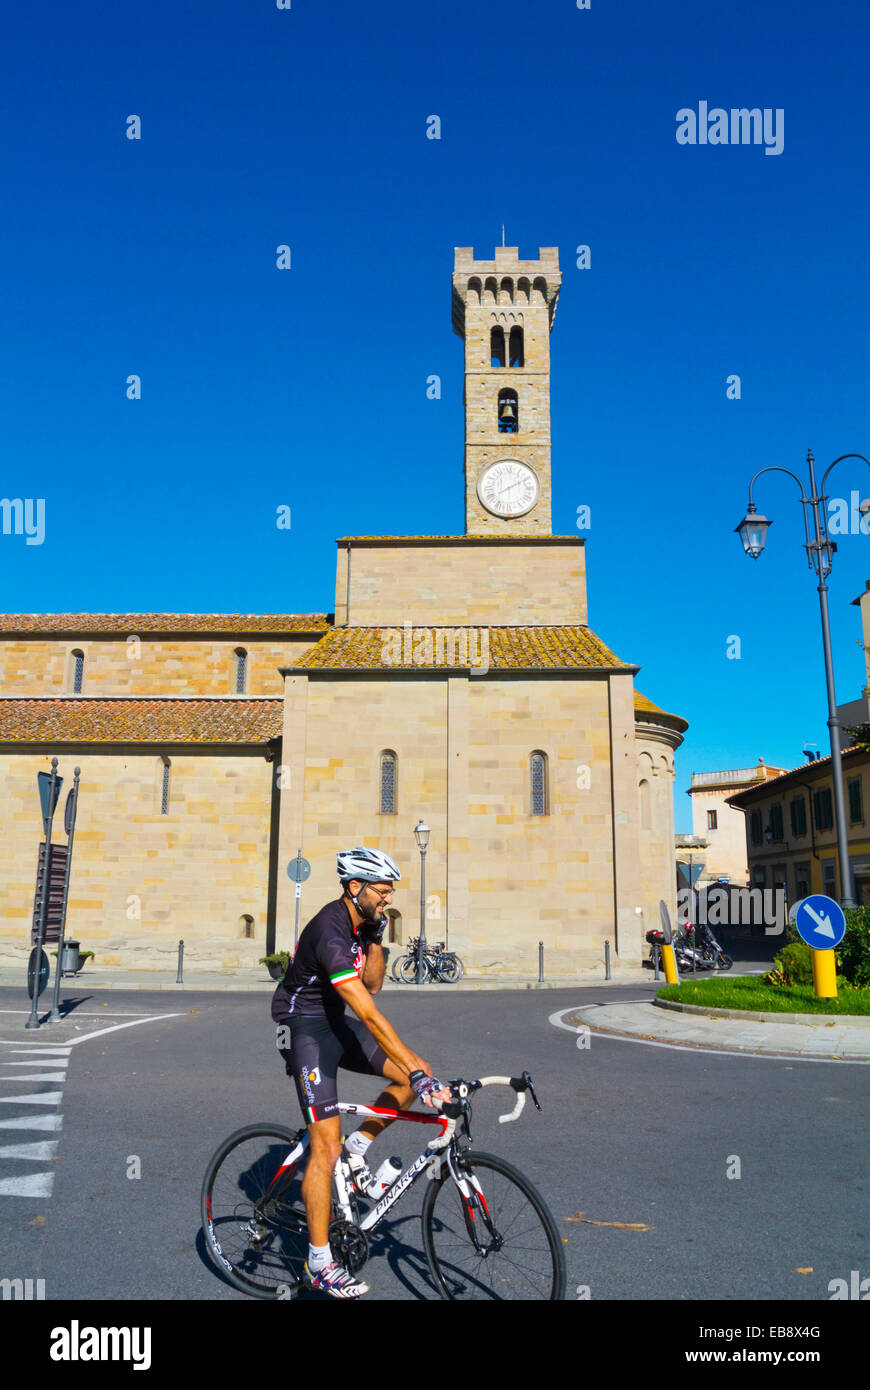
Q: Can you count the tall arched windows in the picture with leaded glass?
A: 5